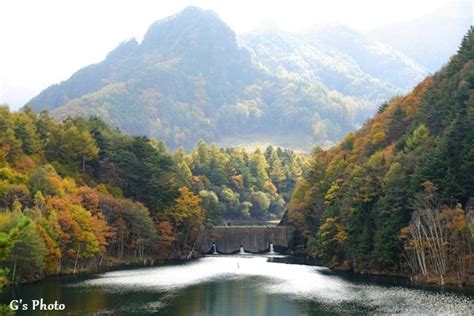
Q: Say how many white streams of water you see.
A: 3